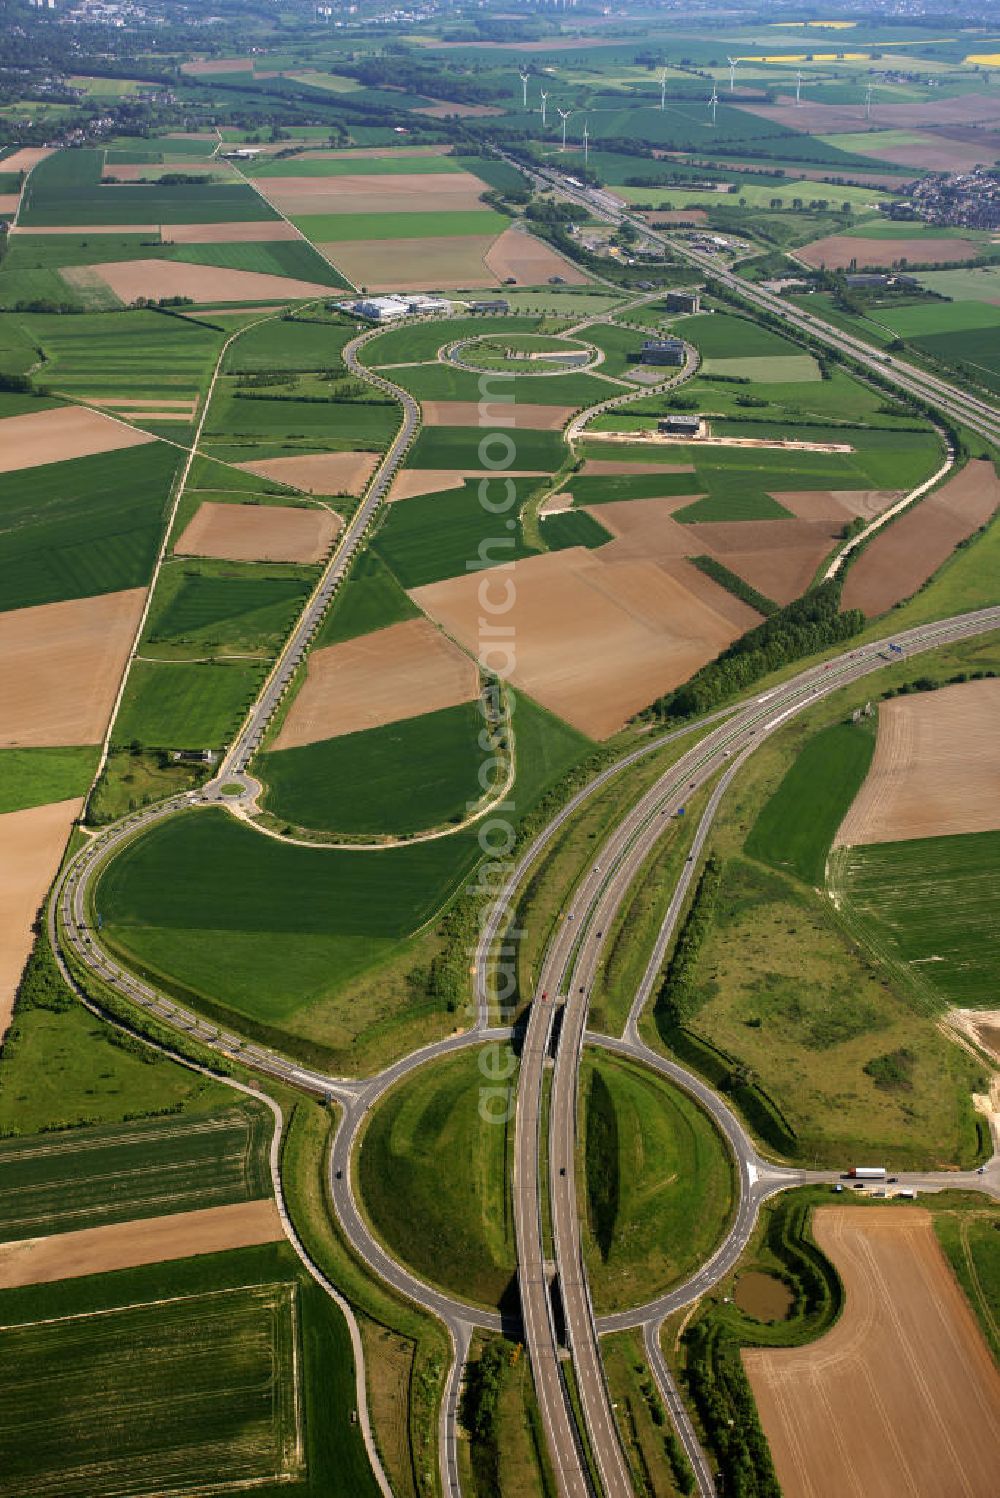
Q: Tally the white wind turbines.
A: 9